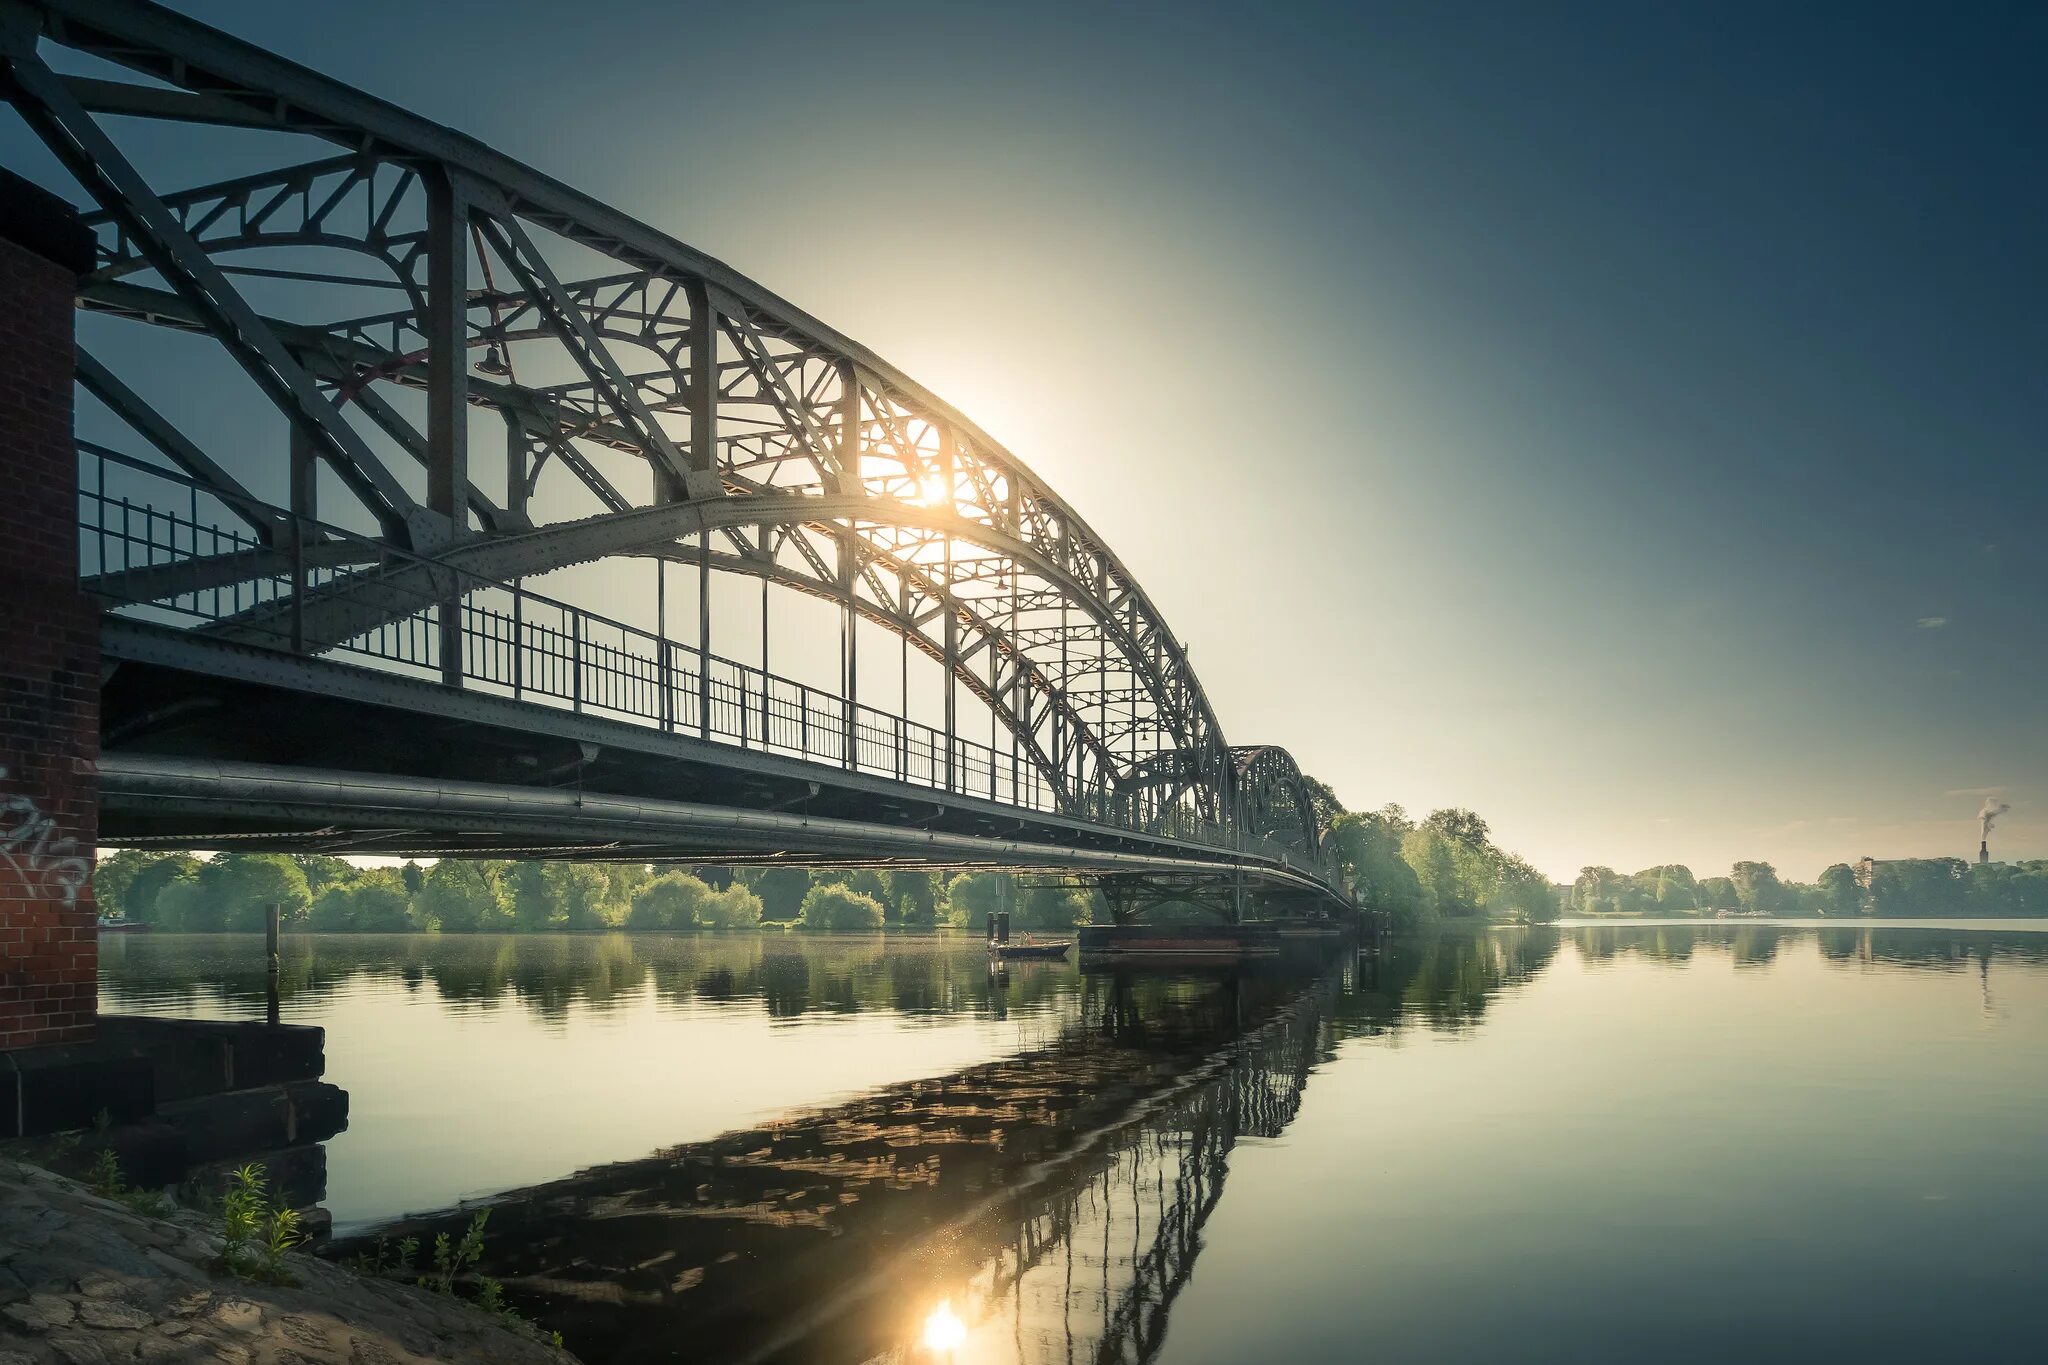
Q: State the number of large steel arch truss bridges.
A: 1